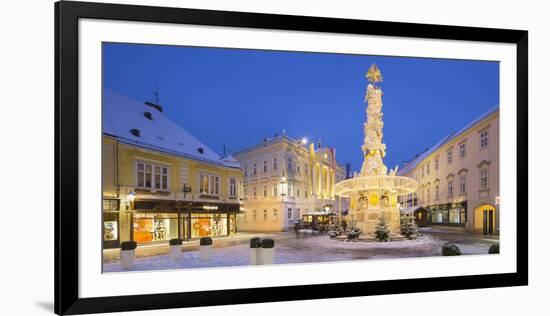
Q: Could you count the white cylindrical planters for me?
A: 5